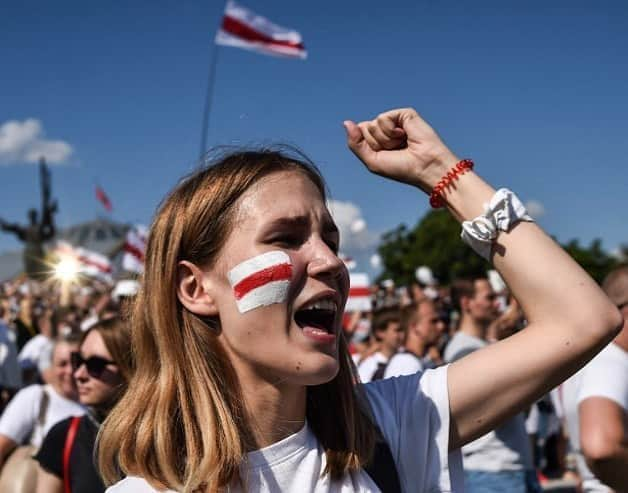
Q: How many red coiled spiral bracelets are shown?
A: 1